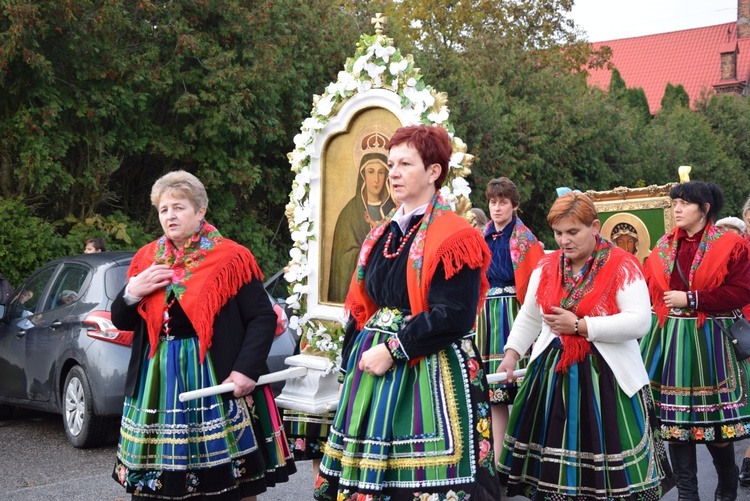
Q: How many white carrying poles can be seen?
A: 2